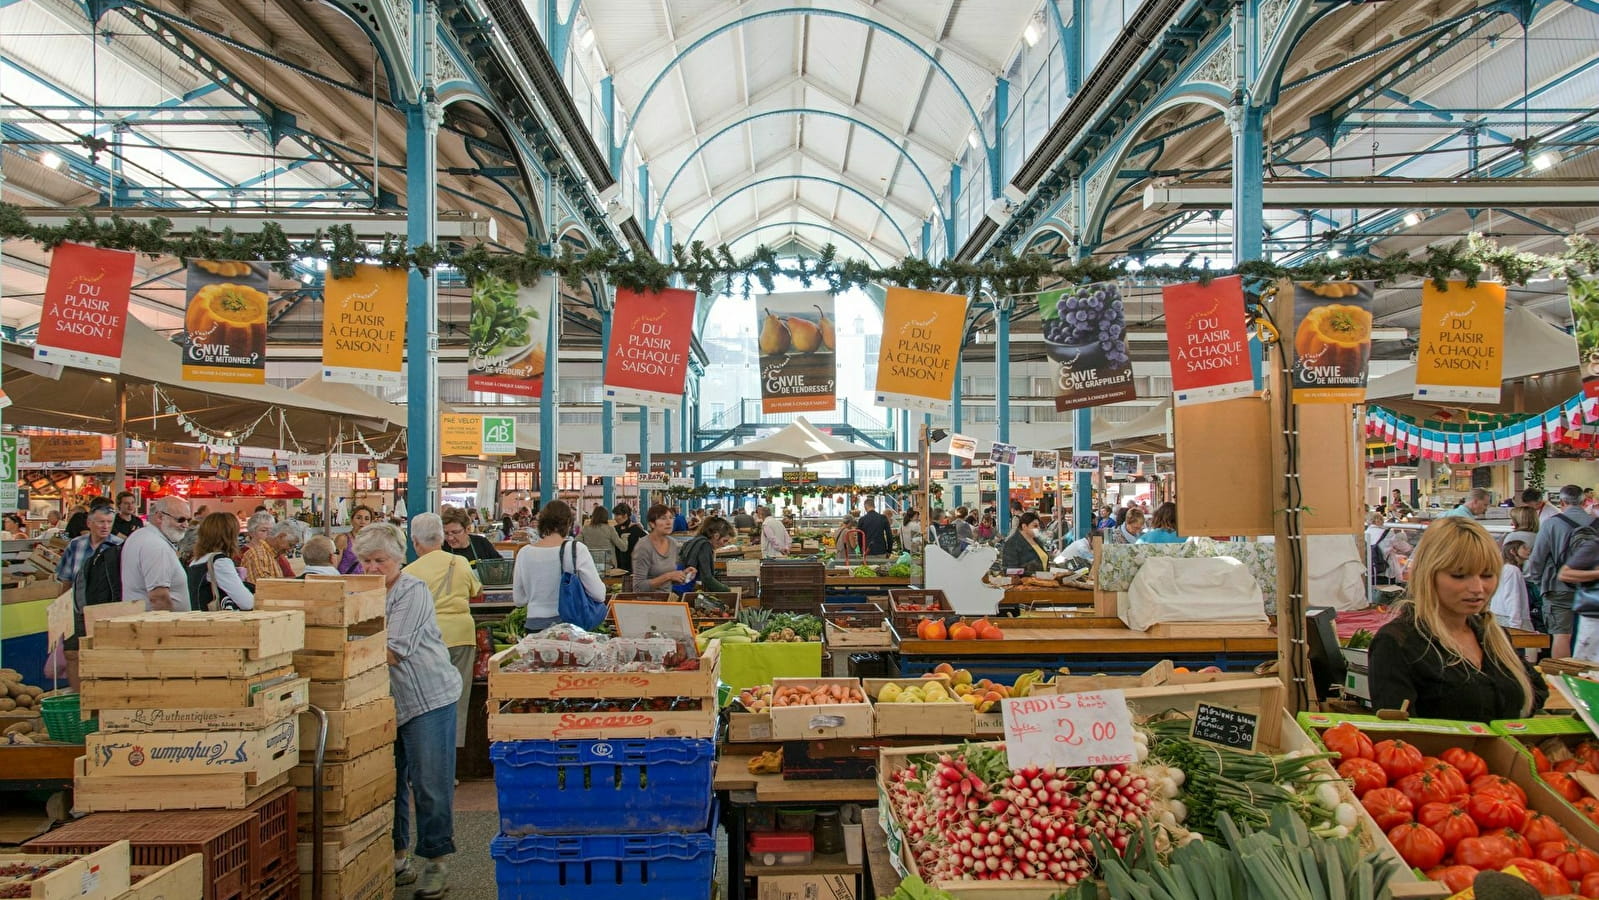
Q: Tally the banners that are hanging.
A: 12